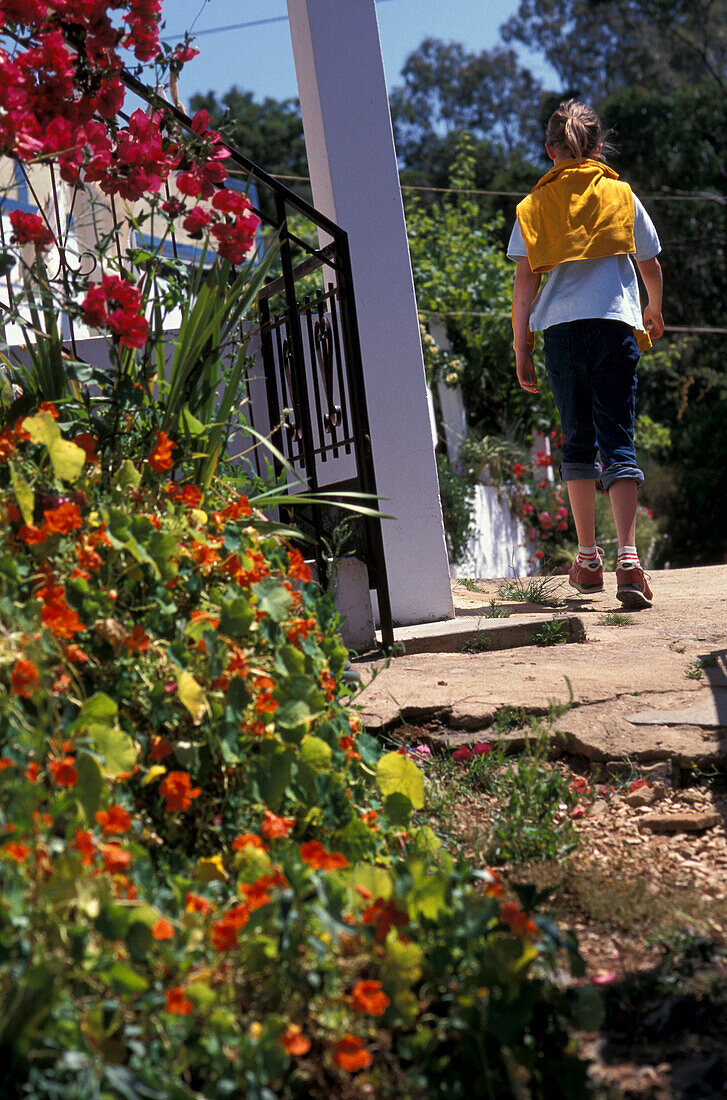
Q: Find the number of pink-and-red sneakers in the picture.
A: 2